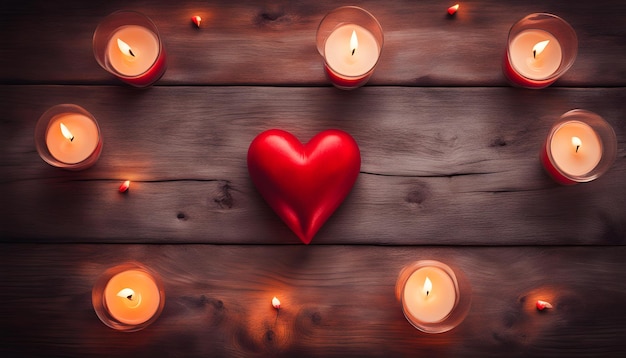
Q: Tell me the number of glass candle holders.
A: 7